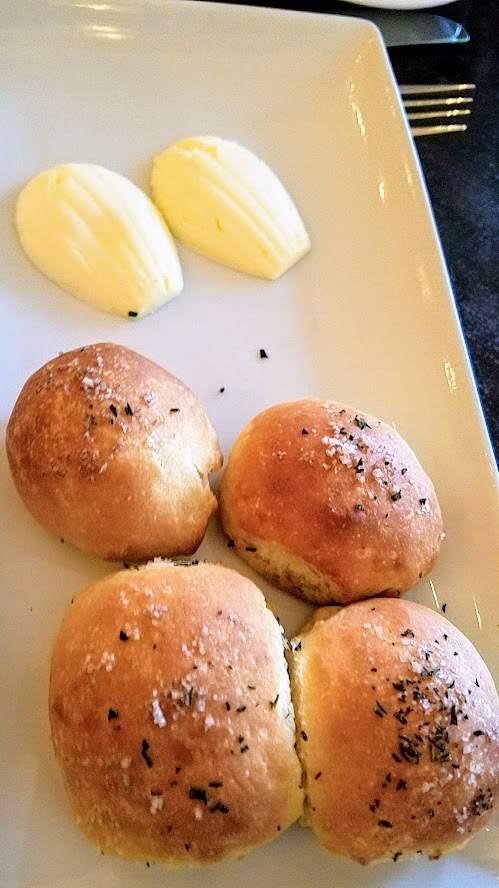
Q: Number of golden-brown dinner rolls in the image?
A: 4